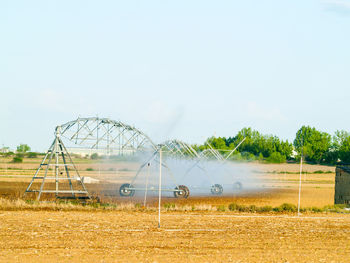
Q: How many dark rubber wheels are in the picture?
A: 4